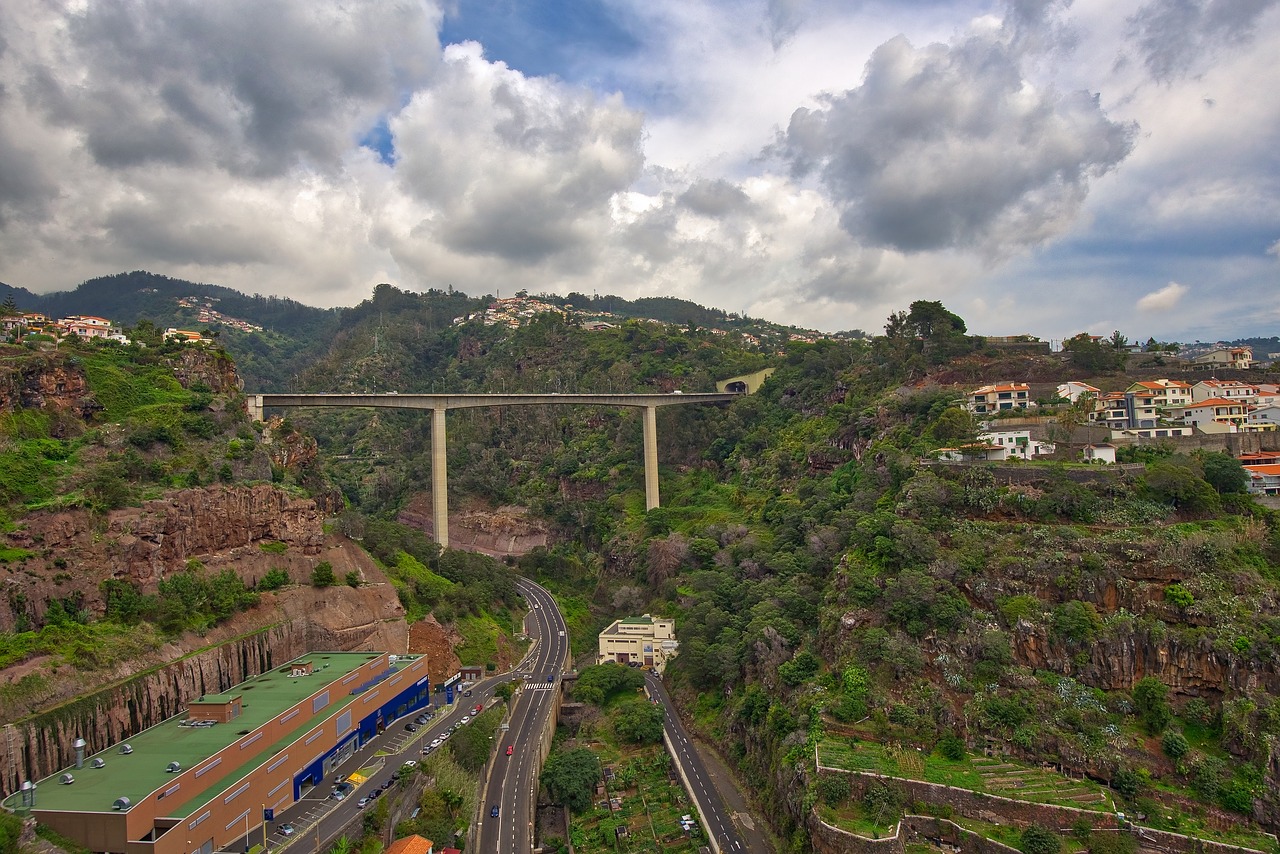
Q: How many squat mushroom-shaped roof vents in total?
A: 5